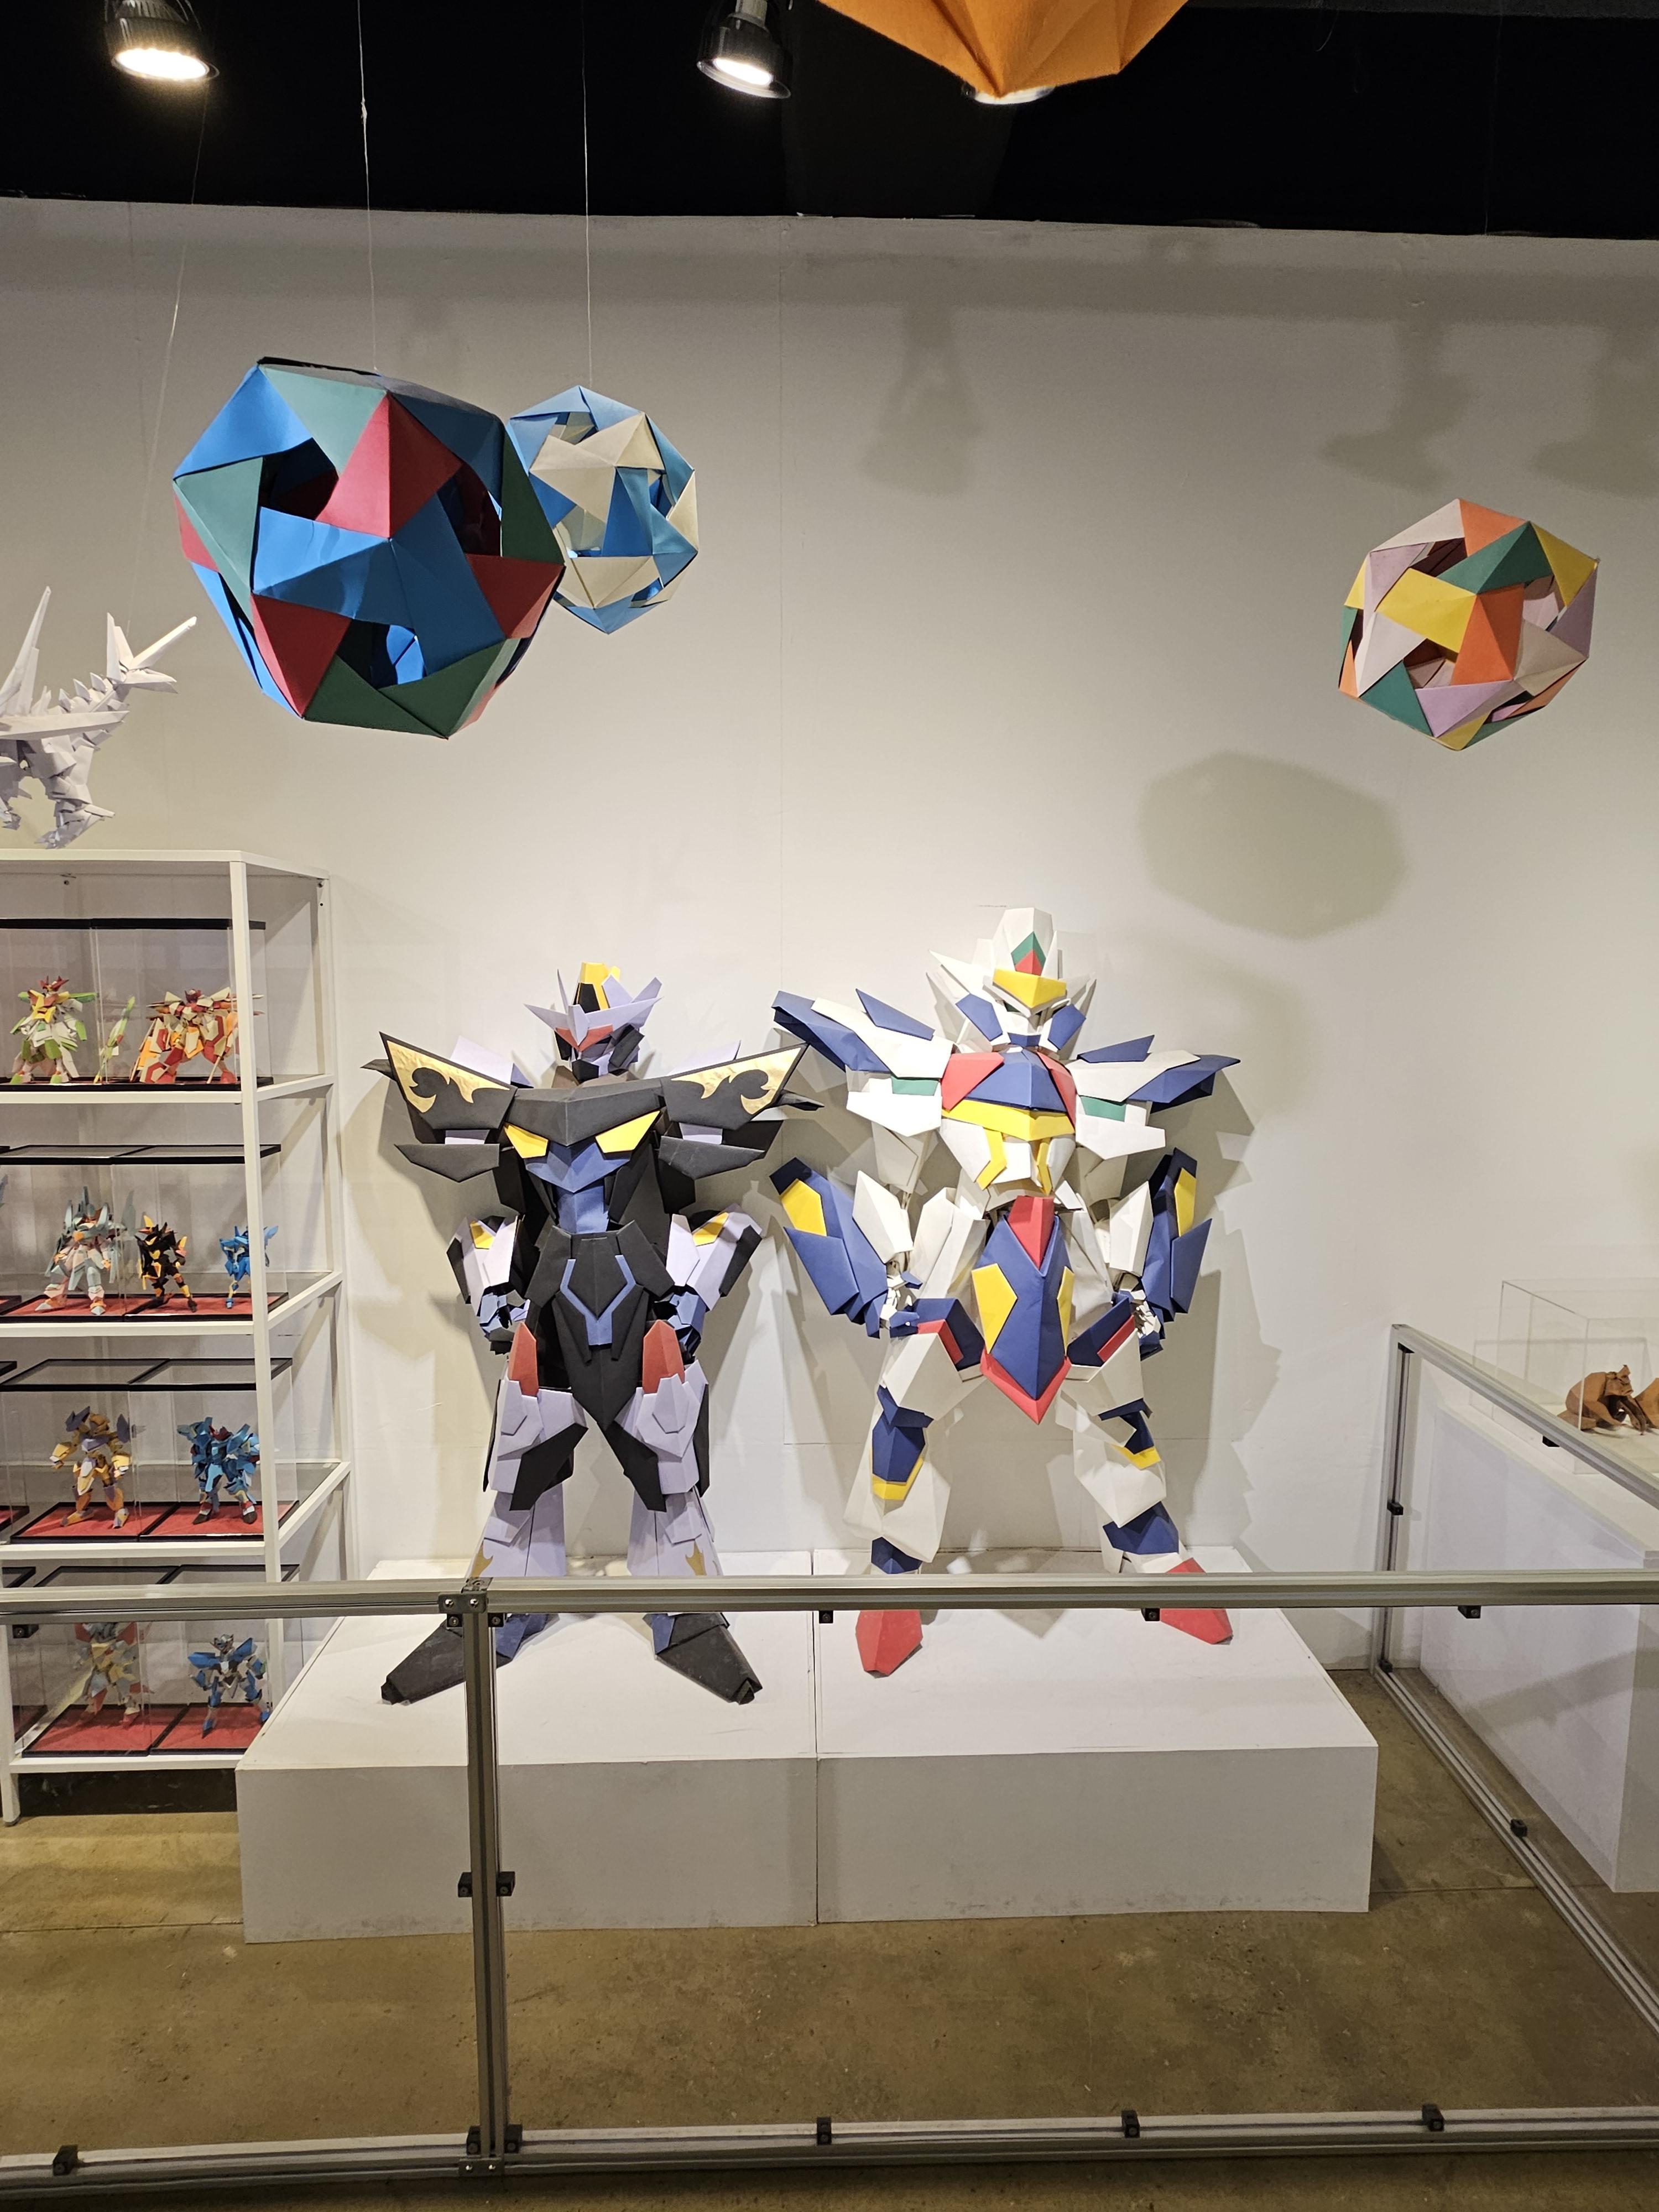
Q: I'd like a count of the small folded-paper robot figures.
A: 9